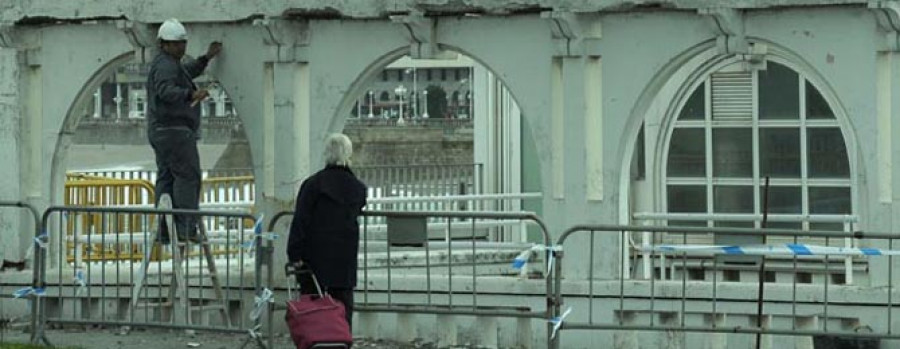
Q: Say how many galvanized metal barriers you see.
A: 4